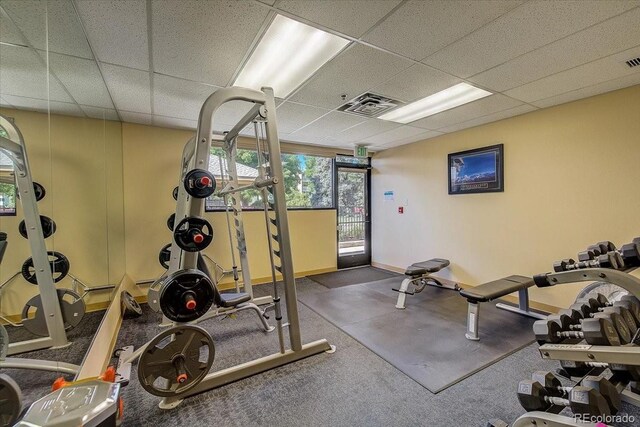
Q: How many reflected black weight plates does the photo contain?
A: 3